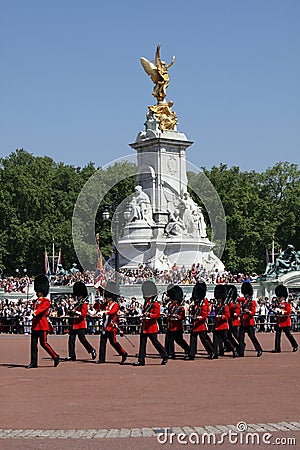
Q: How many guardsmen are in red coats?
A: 10